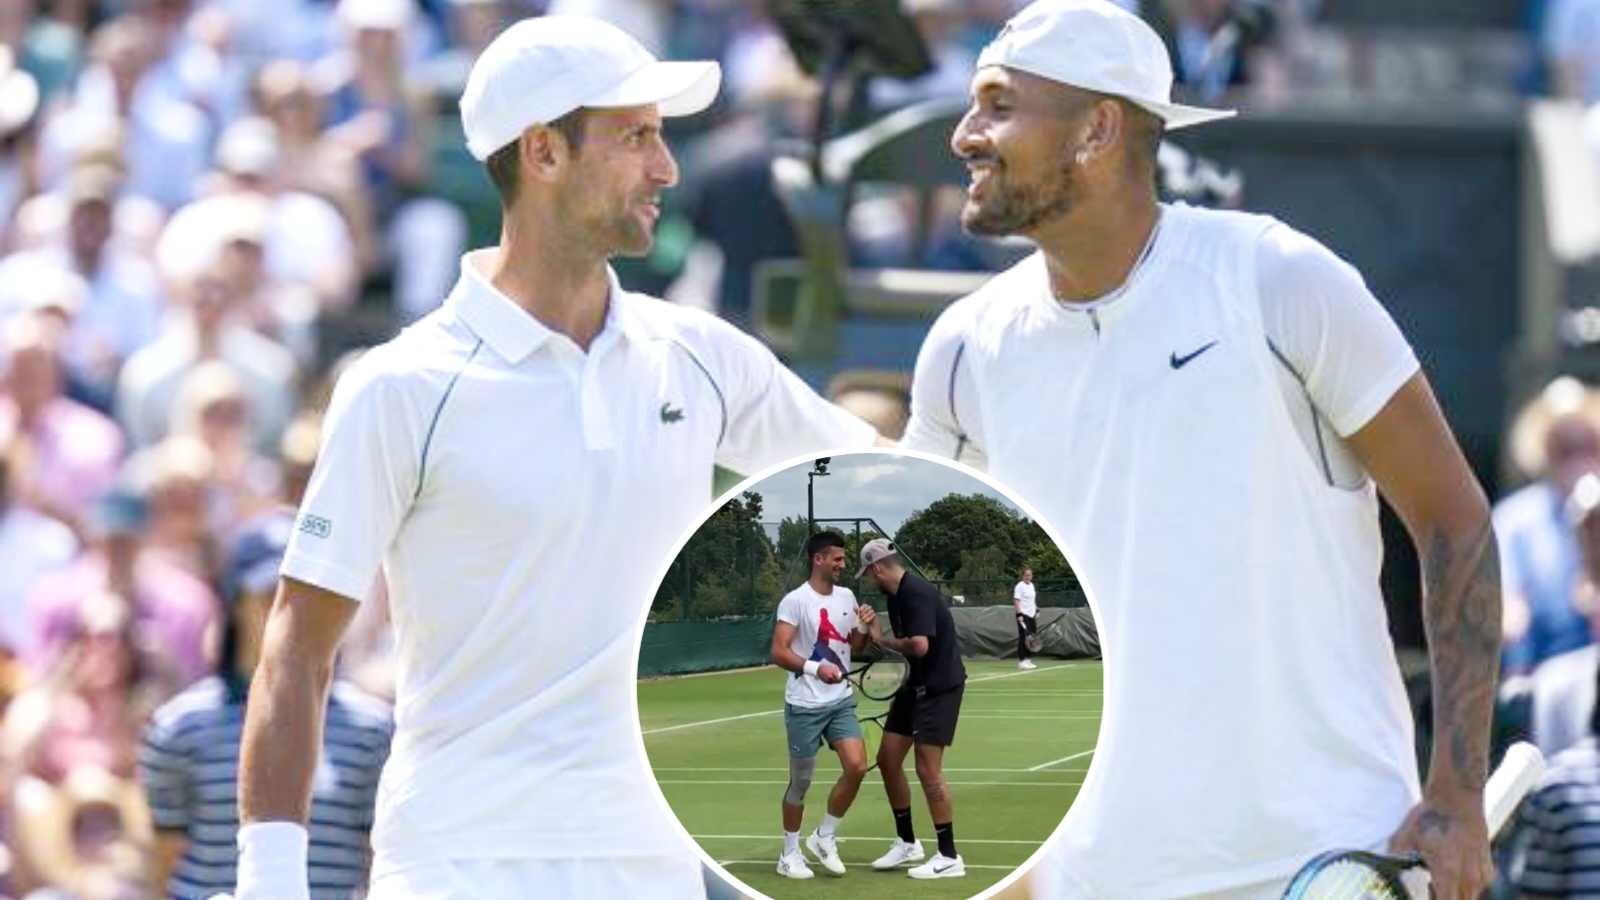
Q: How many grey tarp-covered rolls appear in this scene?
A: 1